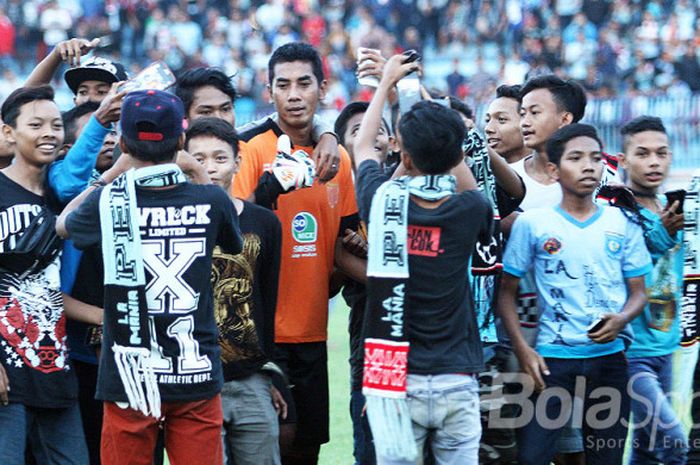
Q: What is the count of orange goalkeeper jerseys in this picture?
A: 1